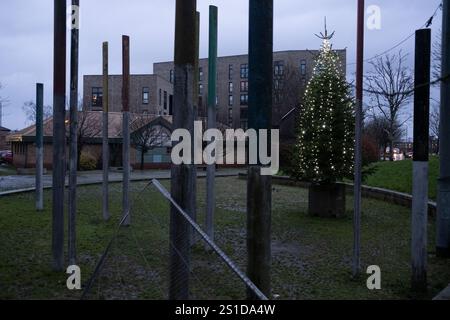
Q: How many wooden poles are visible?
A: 11